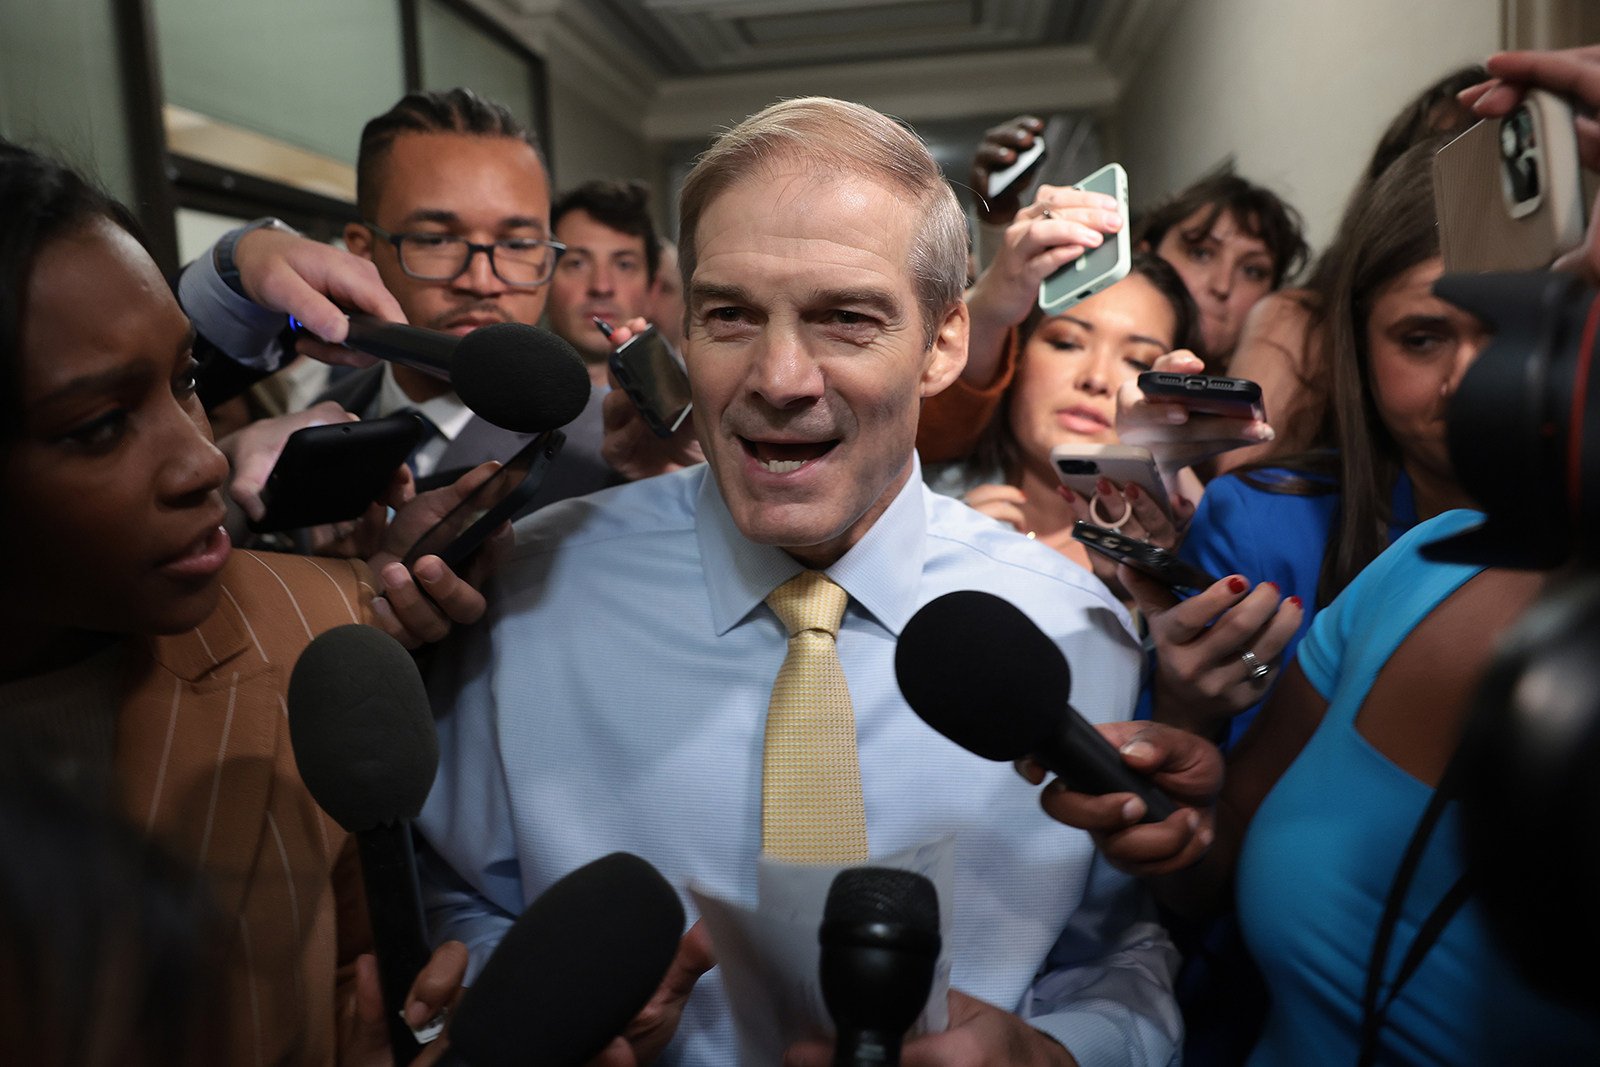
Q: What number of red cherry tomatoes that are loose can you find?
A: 0